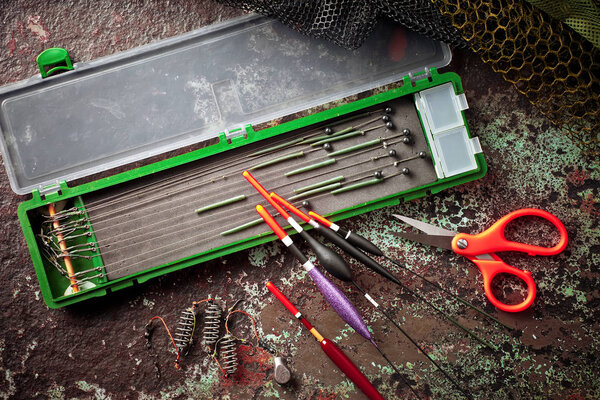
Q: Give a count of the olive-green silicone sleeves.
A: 12